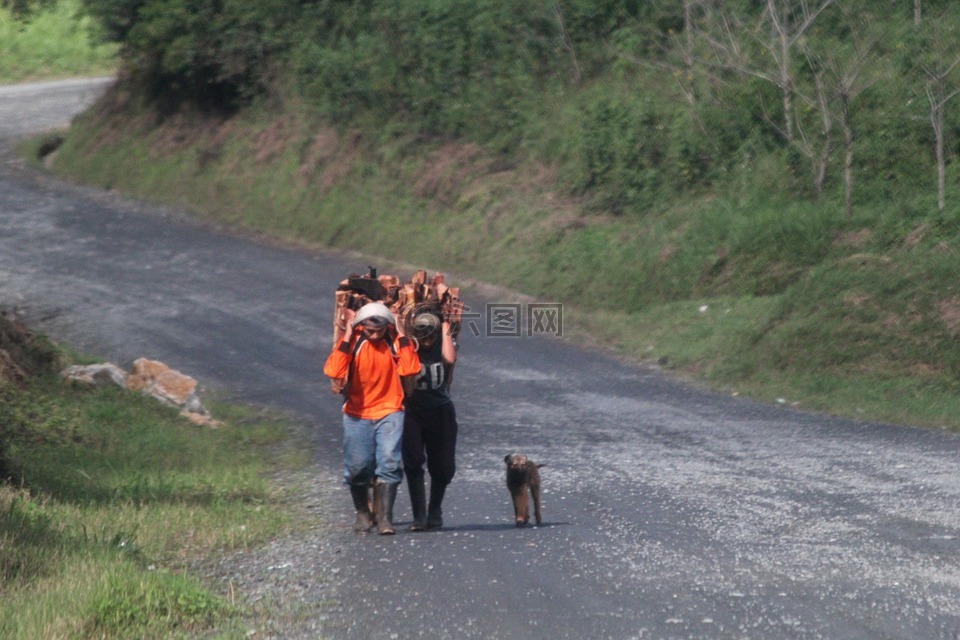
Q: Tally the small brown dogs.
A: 1